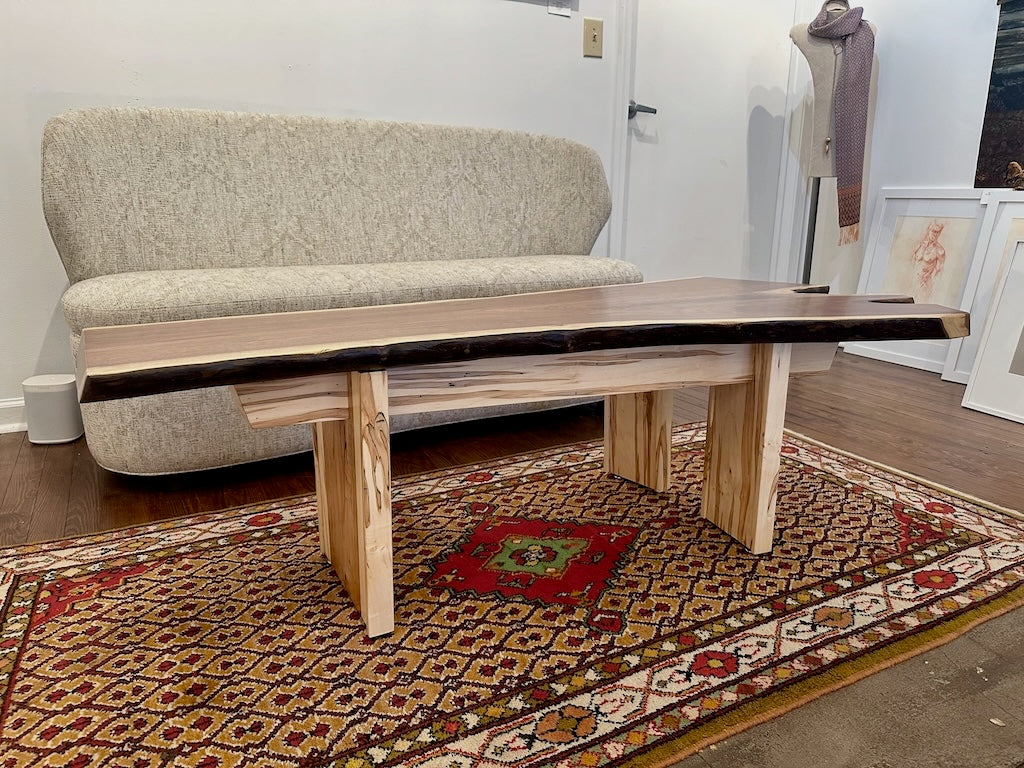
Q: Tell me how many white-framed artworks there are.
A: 3